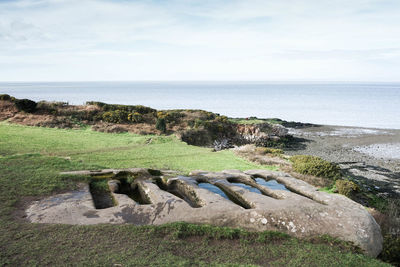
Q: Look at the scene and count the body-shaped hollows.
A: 6